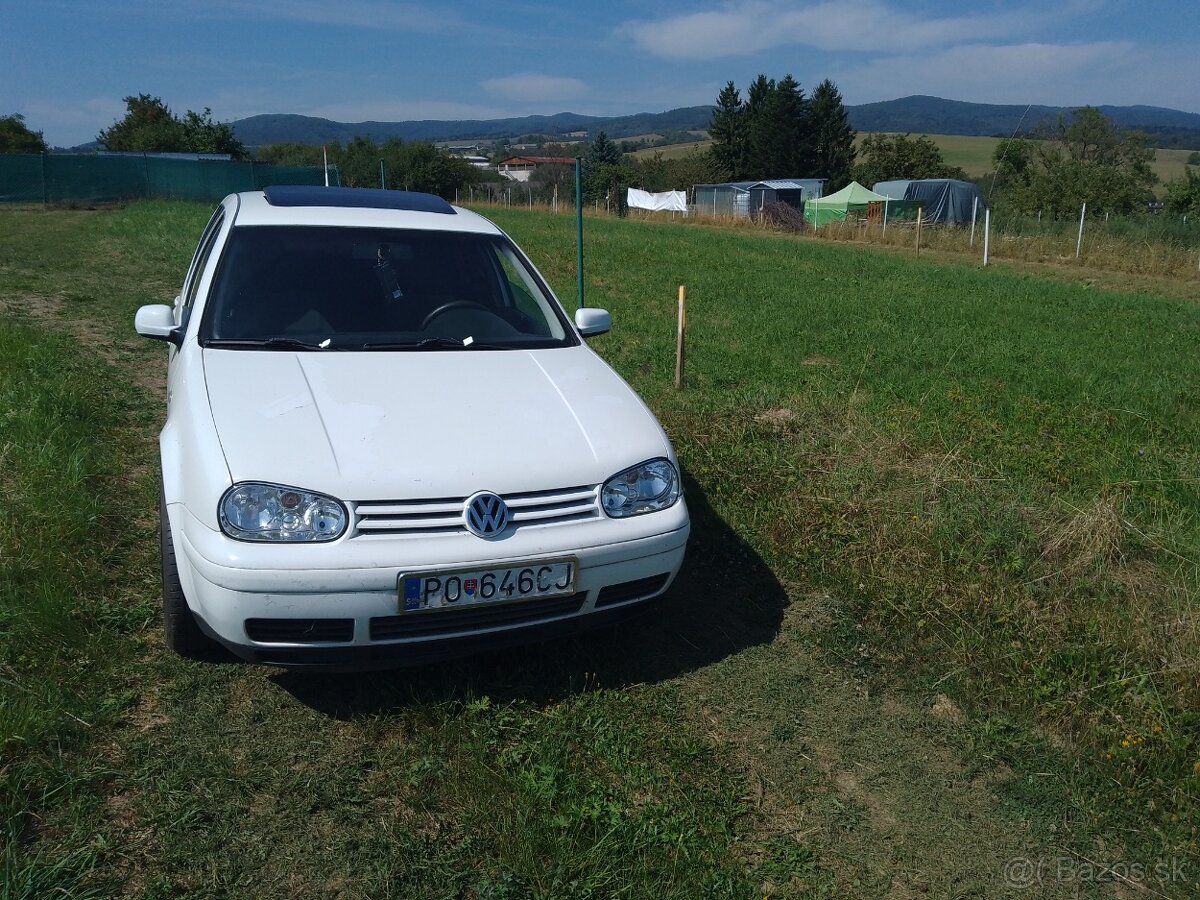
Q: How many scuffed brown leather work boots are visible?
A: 0